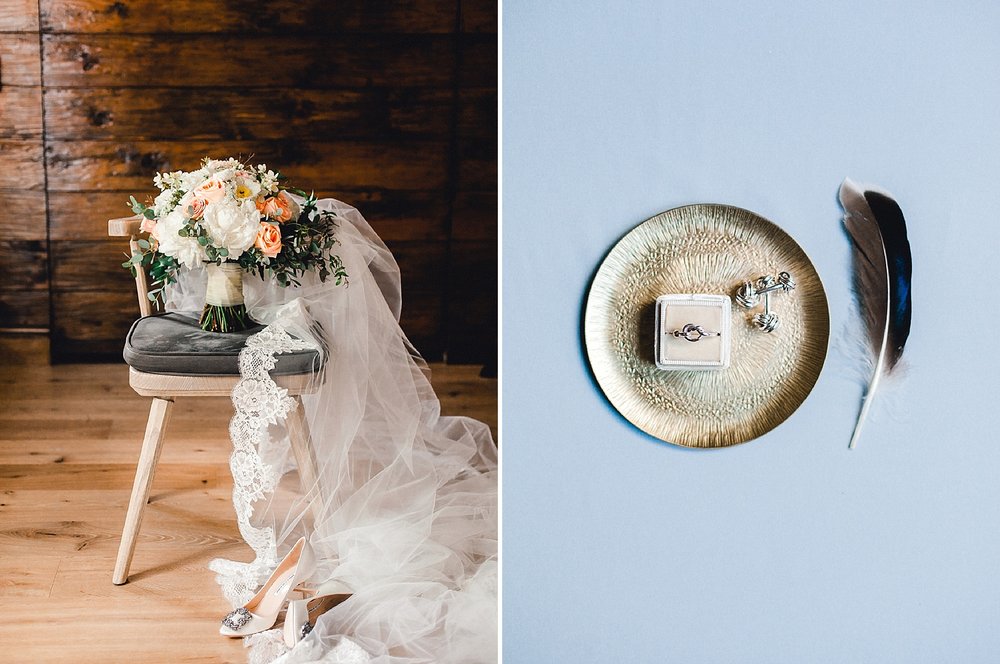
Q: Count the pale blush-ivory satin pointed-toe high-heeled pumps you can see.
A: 2